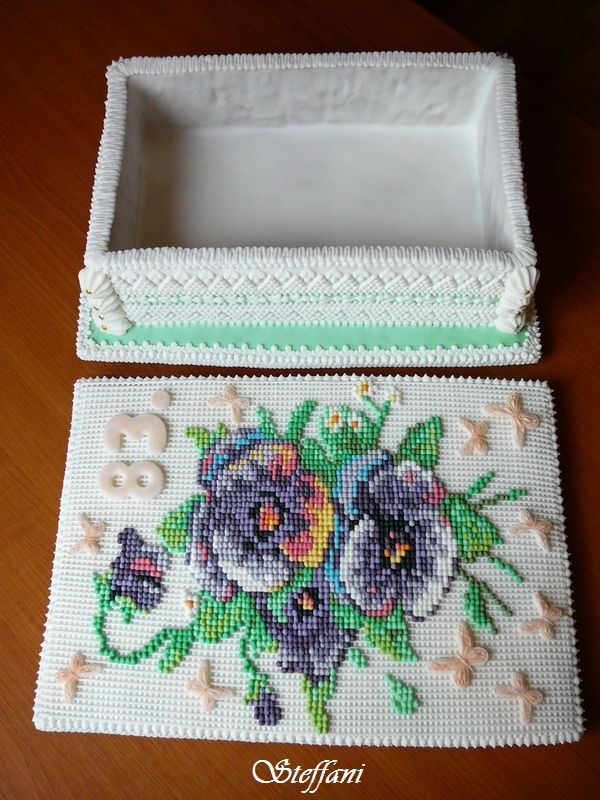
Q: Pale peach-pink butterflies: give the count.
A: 10